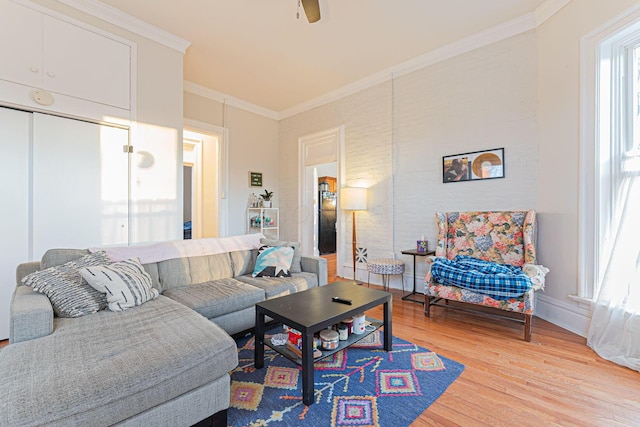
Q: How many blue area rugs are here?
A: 1